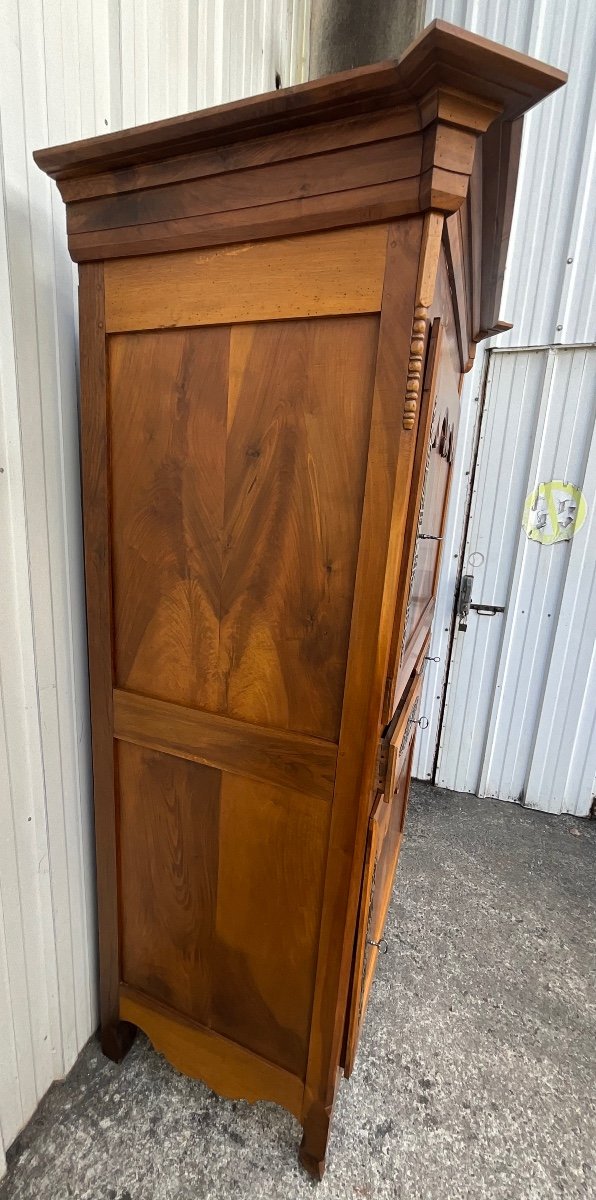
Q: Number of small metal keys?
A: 4